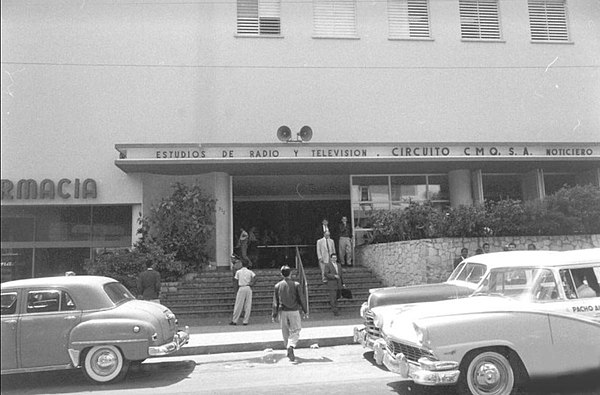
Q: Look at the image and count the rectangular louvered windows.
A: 5